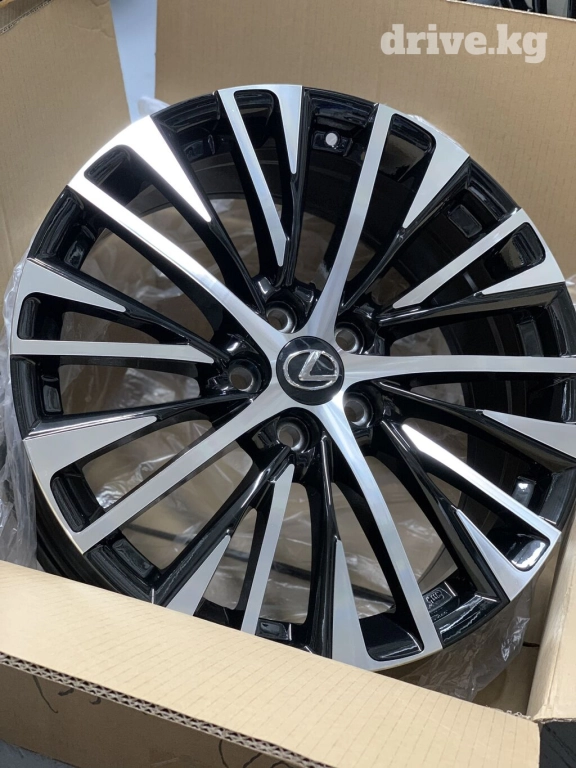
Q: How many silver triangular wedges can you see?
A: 10